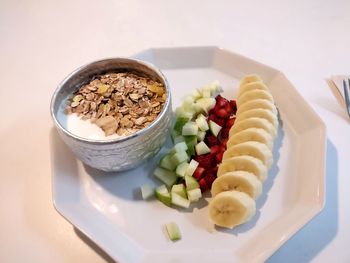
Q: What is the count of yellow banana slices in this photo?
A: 11